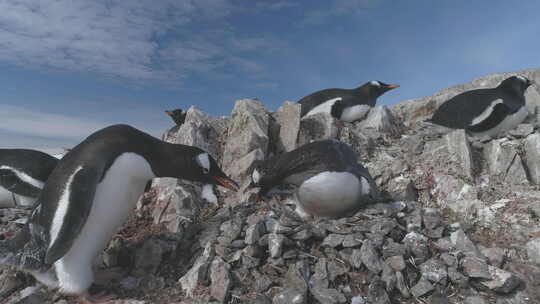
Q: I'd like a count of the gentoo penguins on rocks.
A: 6